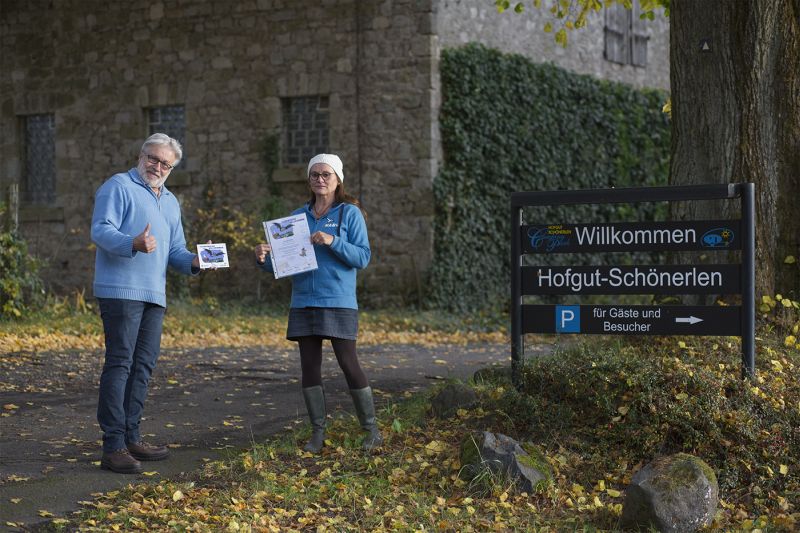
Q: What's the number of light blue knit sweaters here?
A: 1